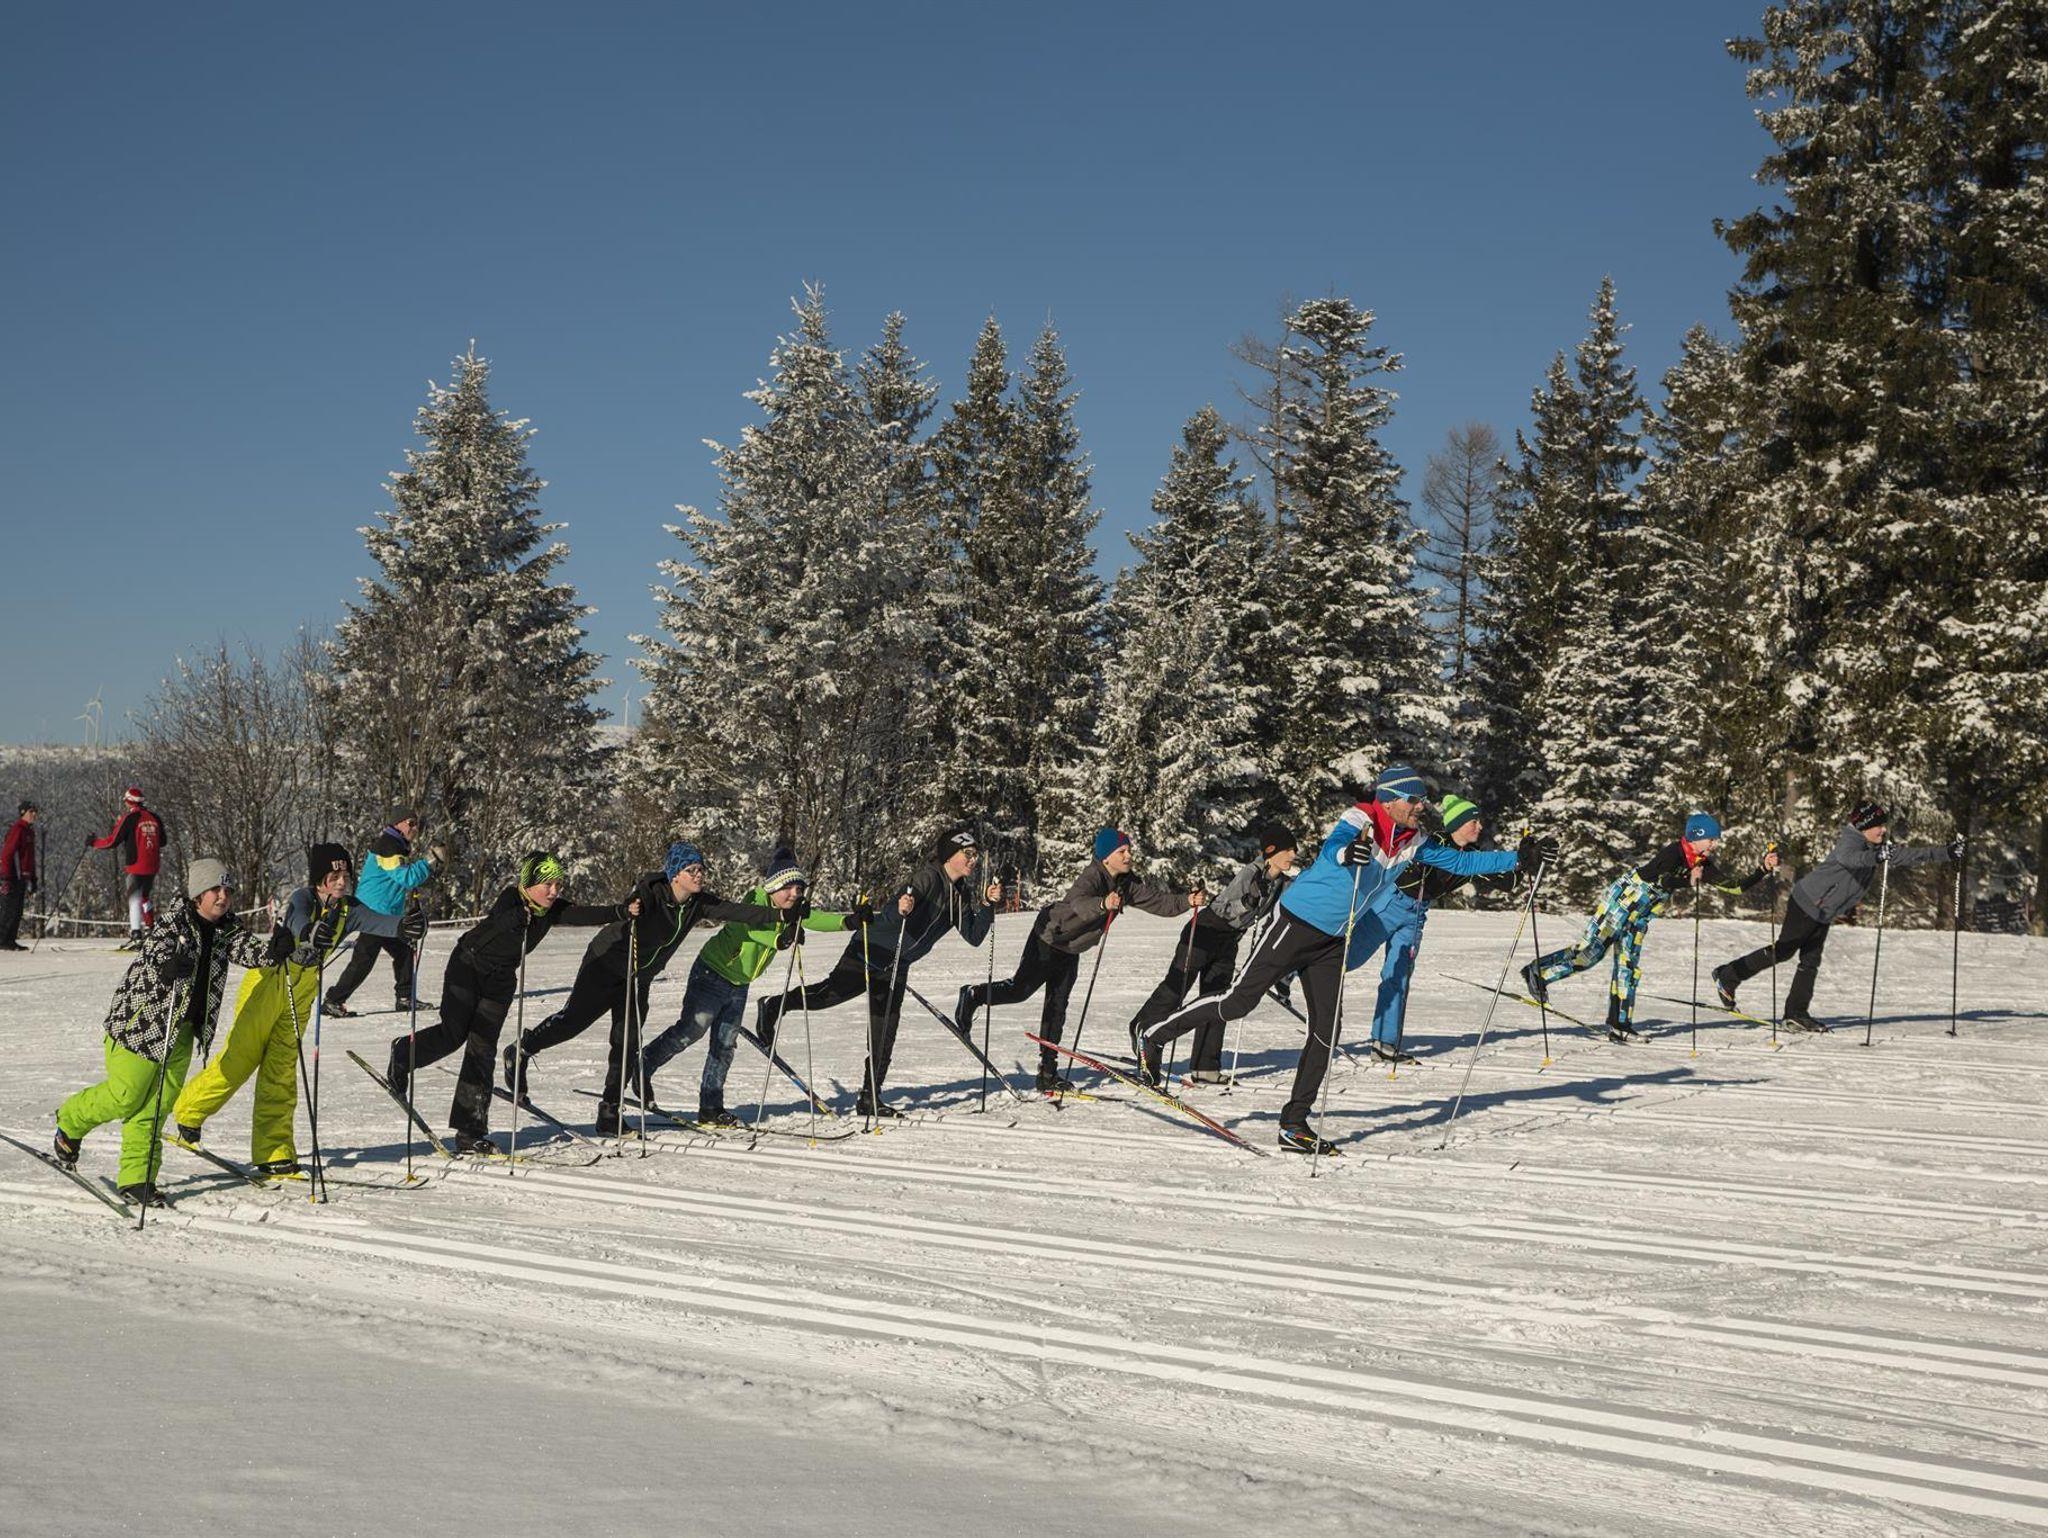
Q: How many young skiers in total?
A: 11